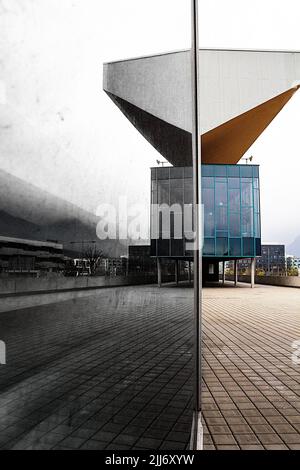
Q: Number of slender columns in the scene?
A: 6